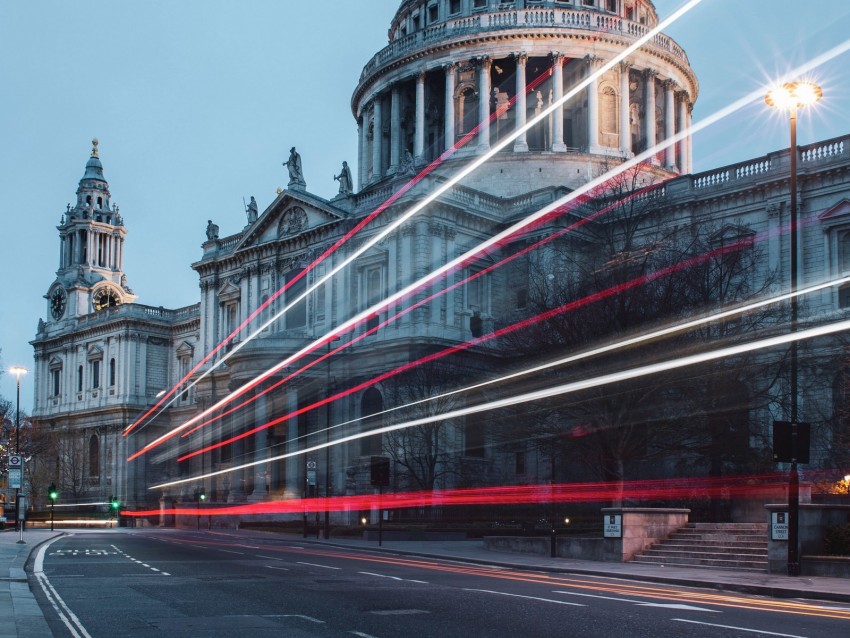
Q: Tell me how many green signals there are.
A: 3